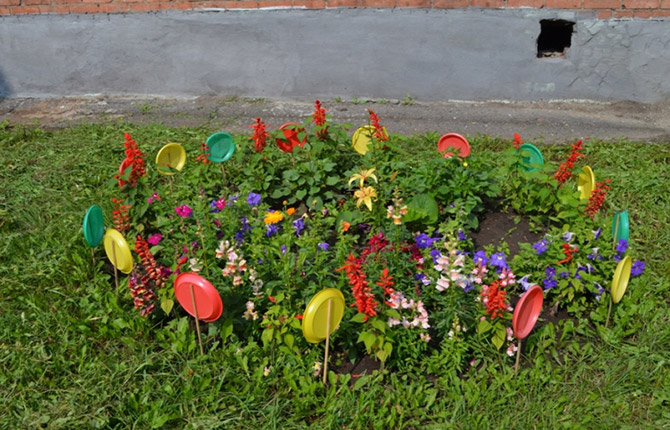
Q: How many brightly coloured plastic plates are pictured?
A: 15